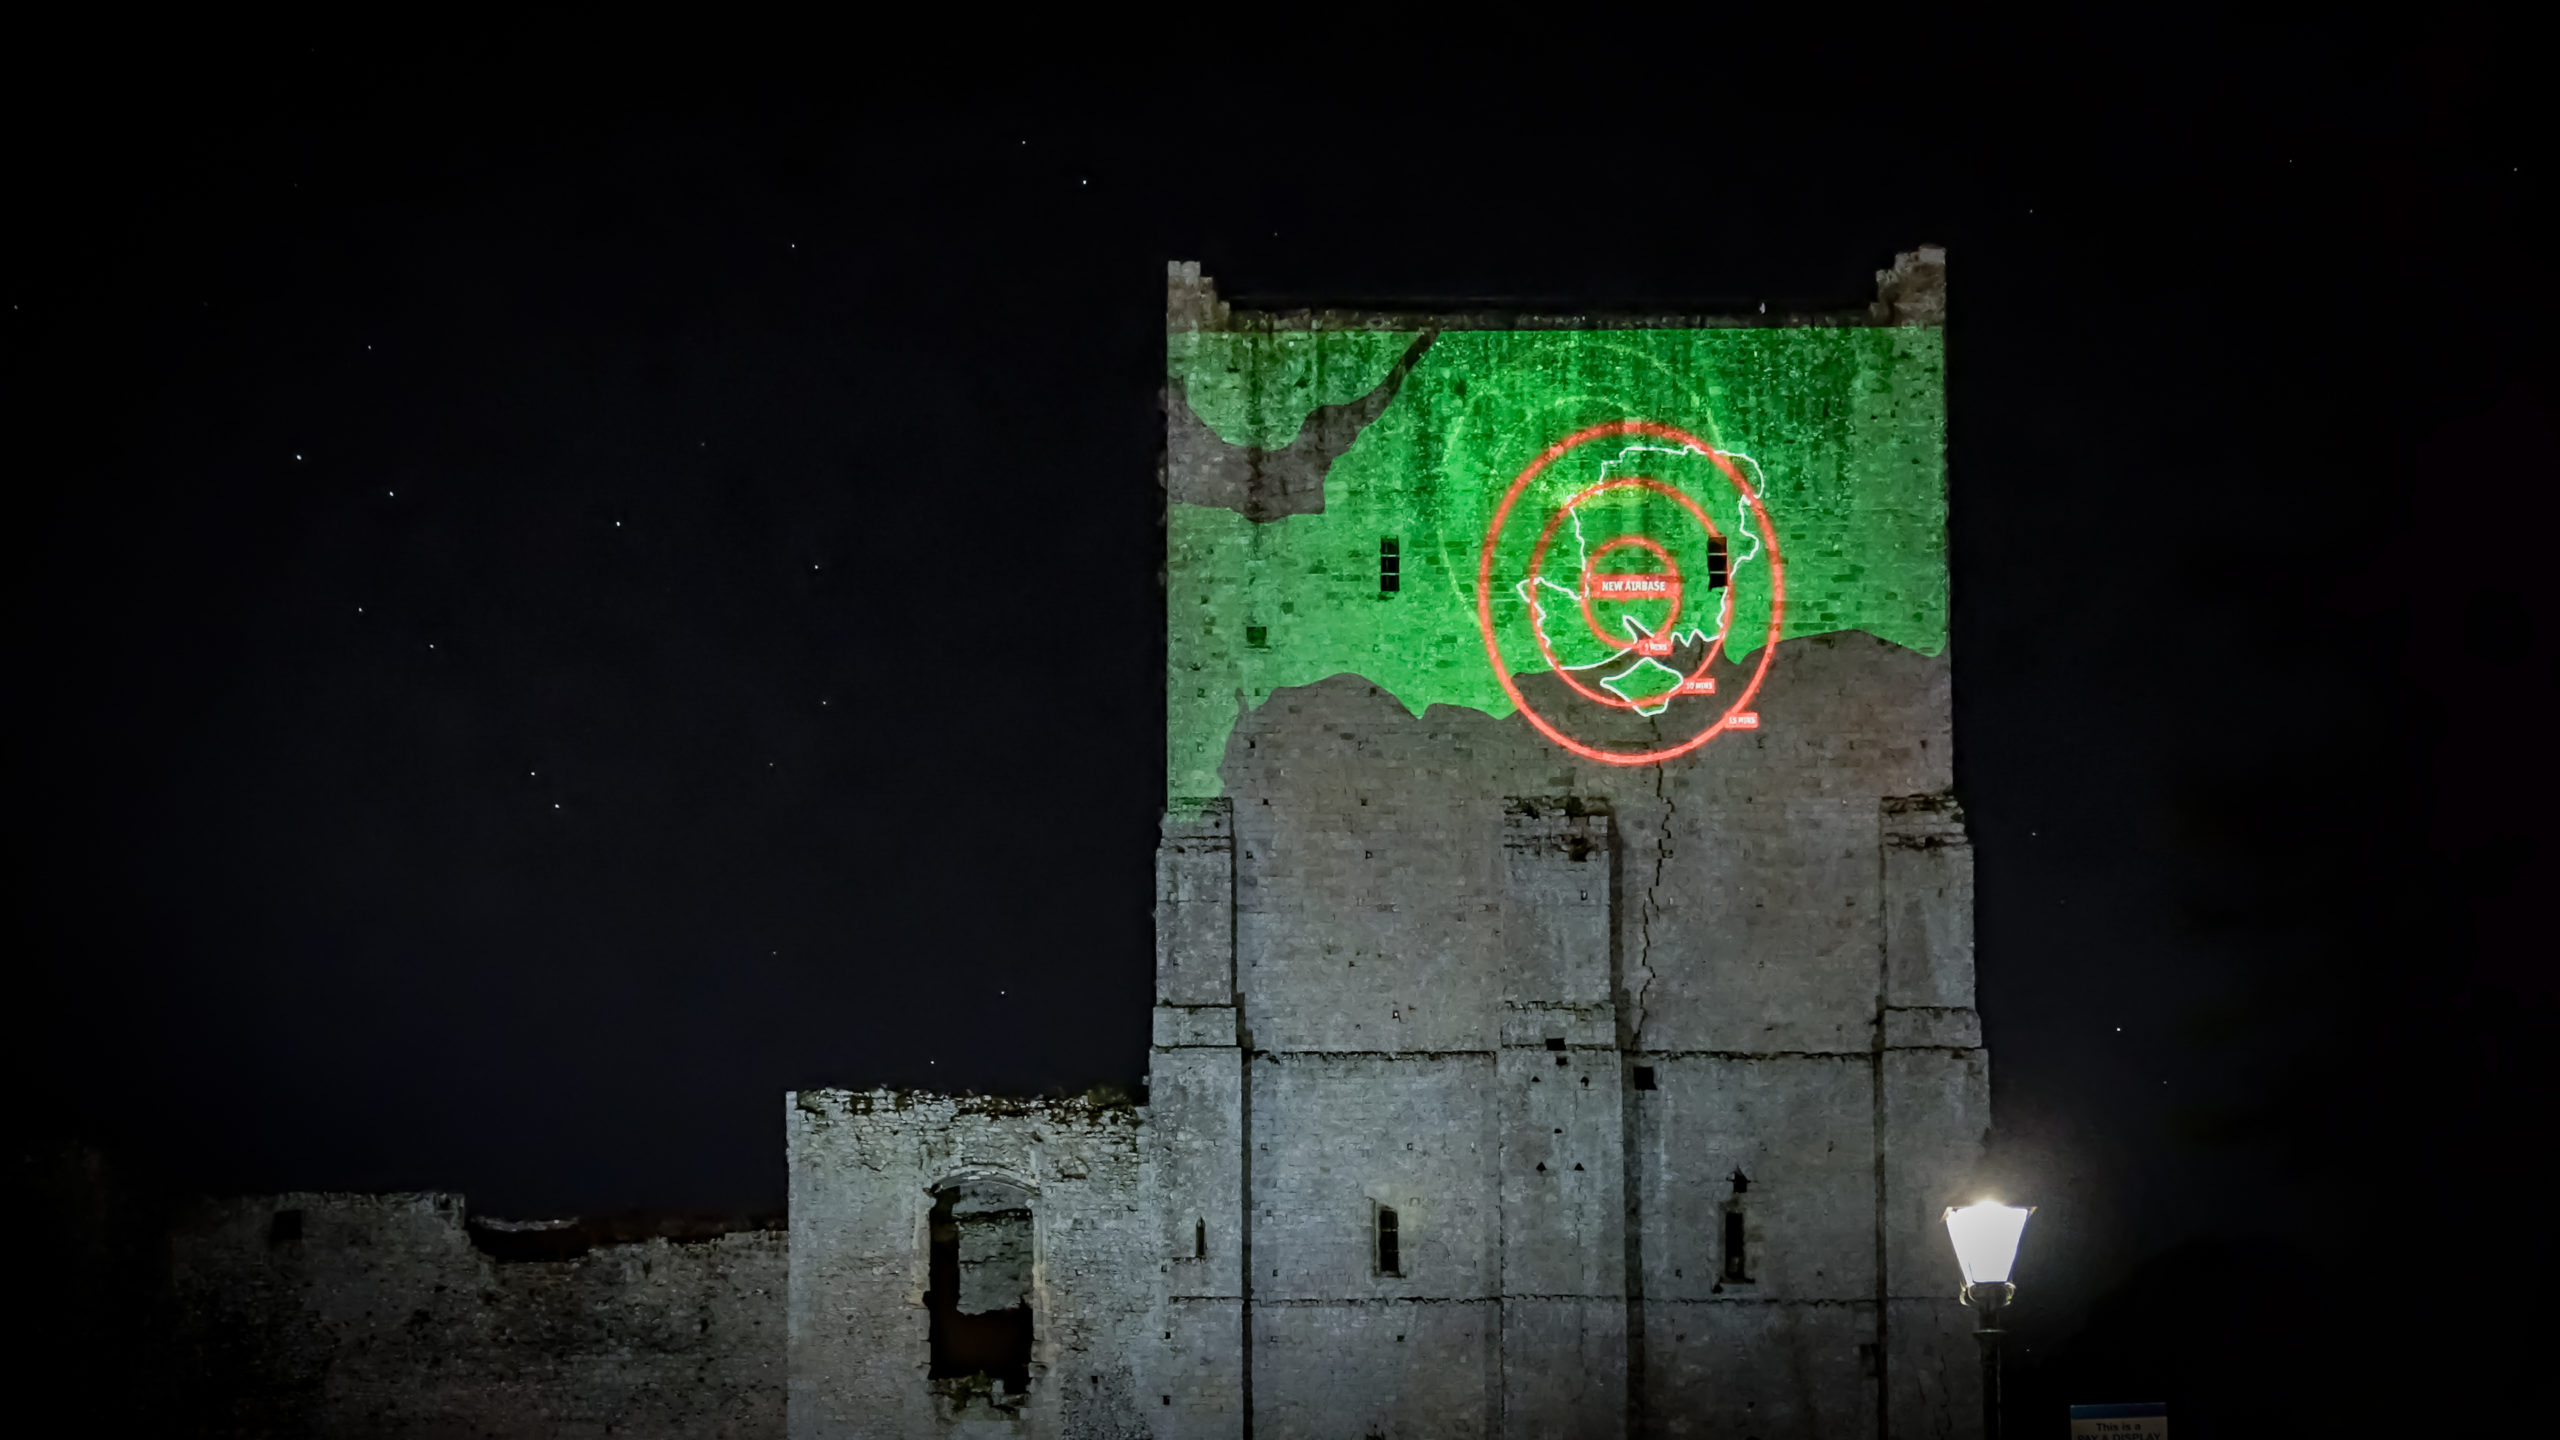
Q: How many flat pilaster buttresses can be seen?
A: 3